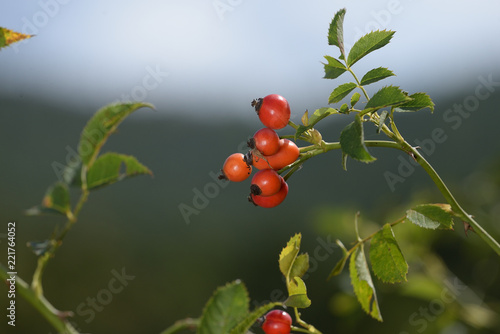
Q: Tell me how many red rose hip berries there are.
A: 7